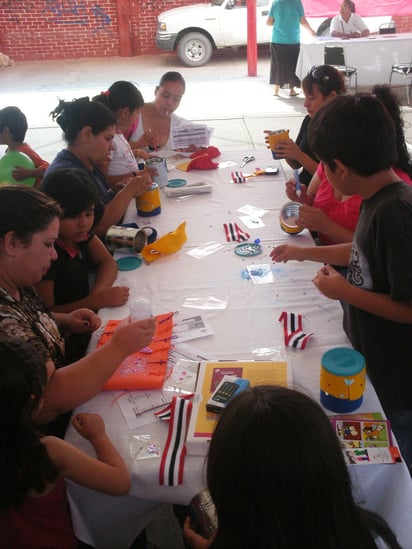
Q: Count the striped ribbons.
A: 4